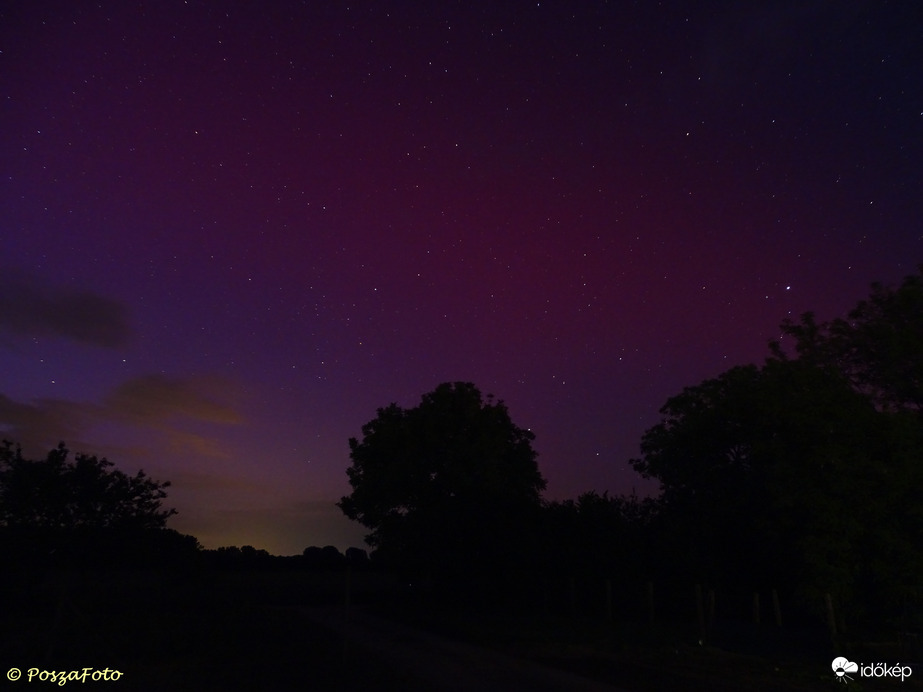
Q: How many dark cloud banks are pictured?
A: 2